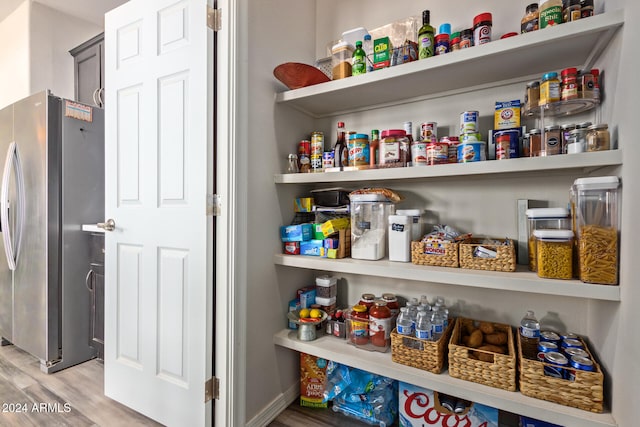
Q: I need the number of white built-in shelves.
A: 4